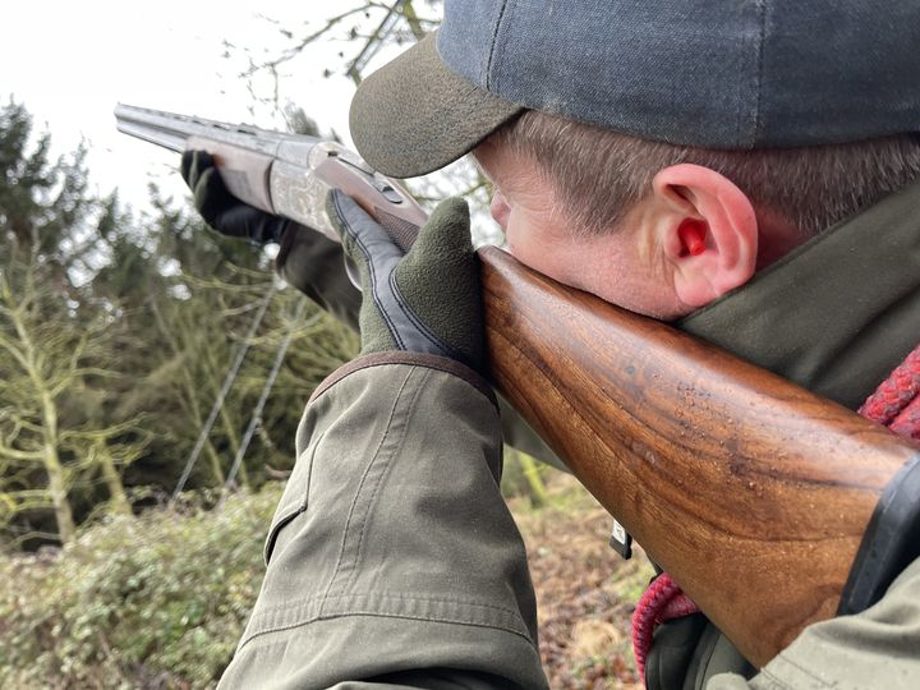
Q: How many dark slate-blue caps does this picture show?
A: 1